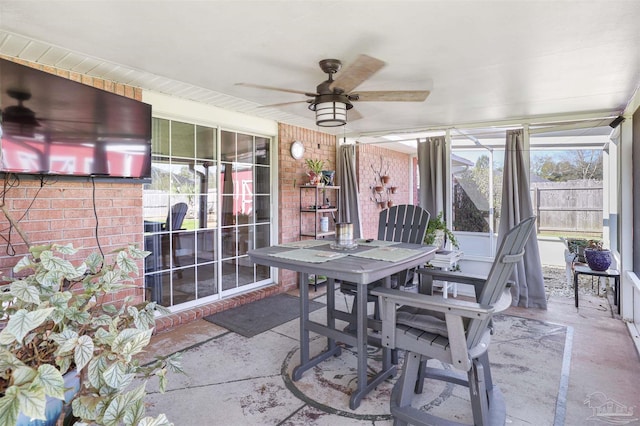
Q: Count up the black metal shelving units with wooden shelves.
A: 1